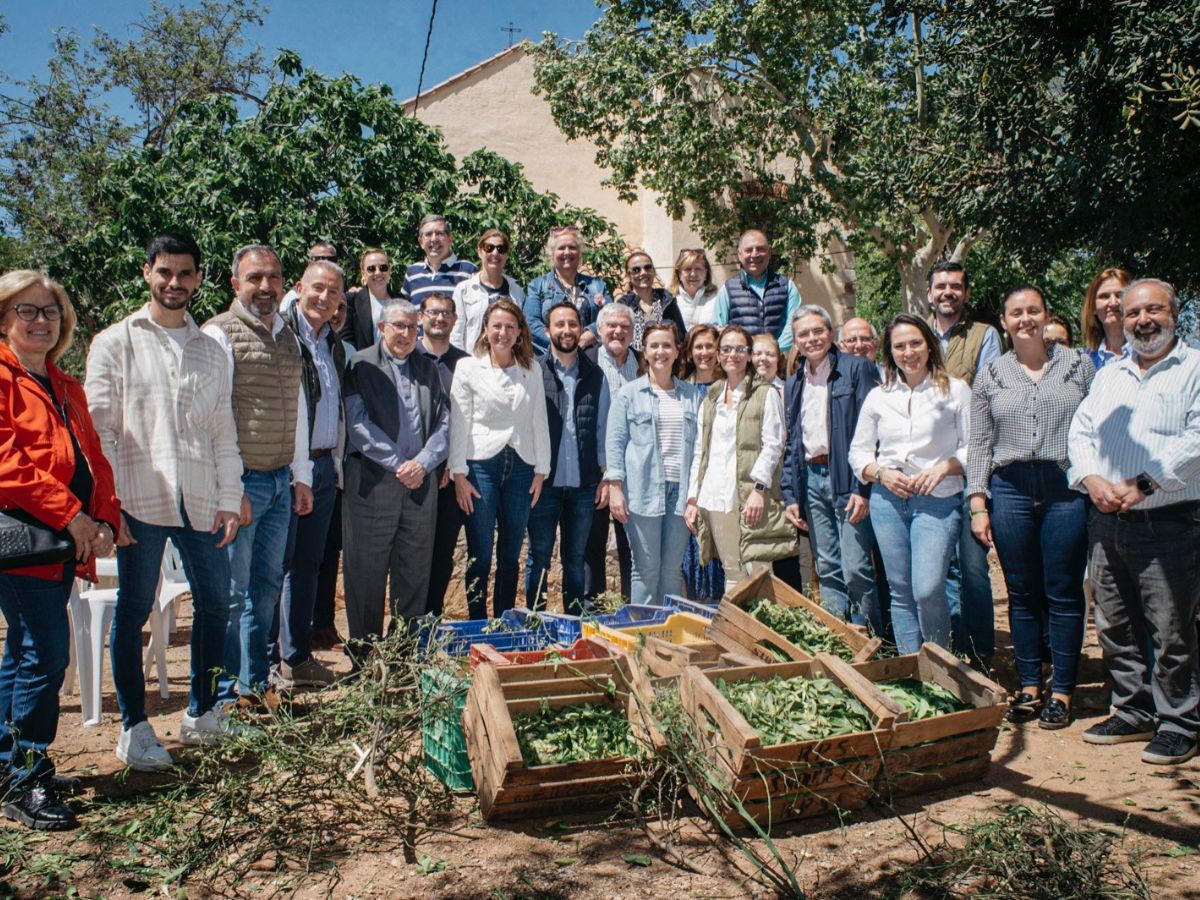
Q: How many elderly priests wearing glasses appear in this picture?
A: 1